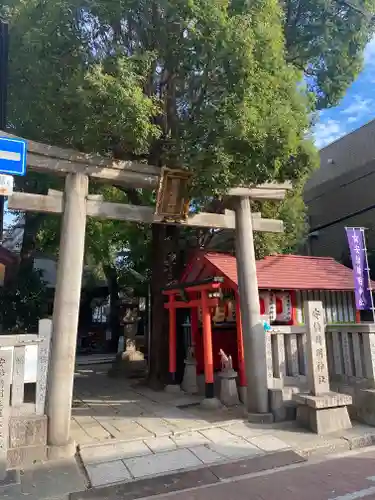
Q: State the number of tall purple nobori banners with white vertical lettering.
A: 1